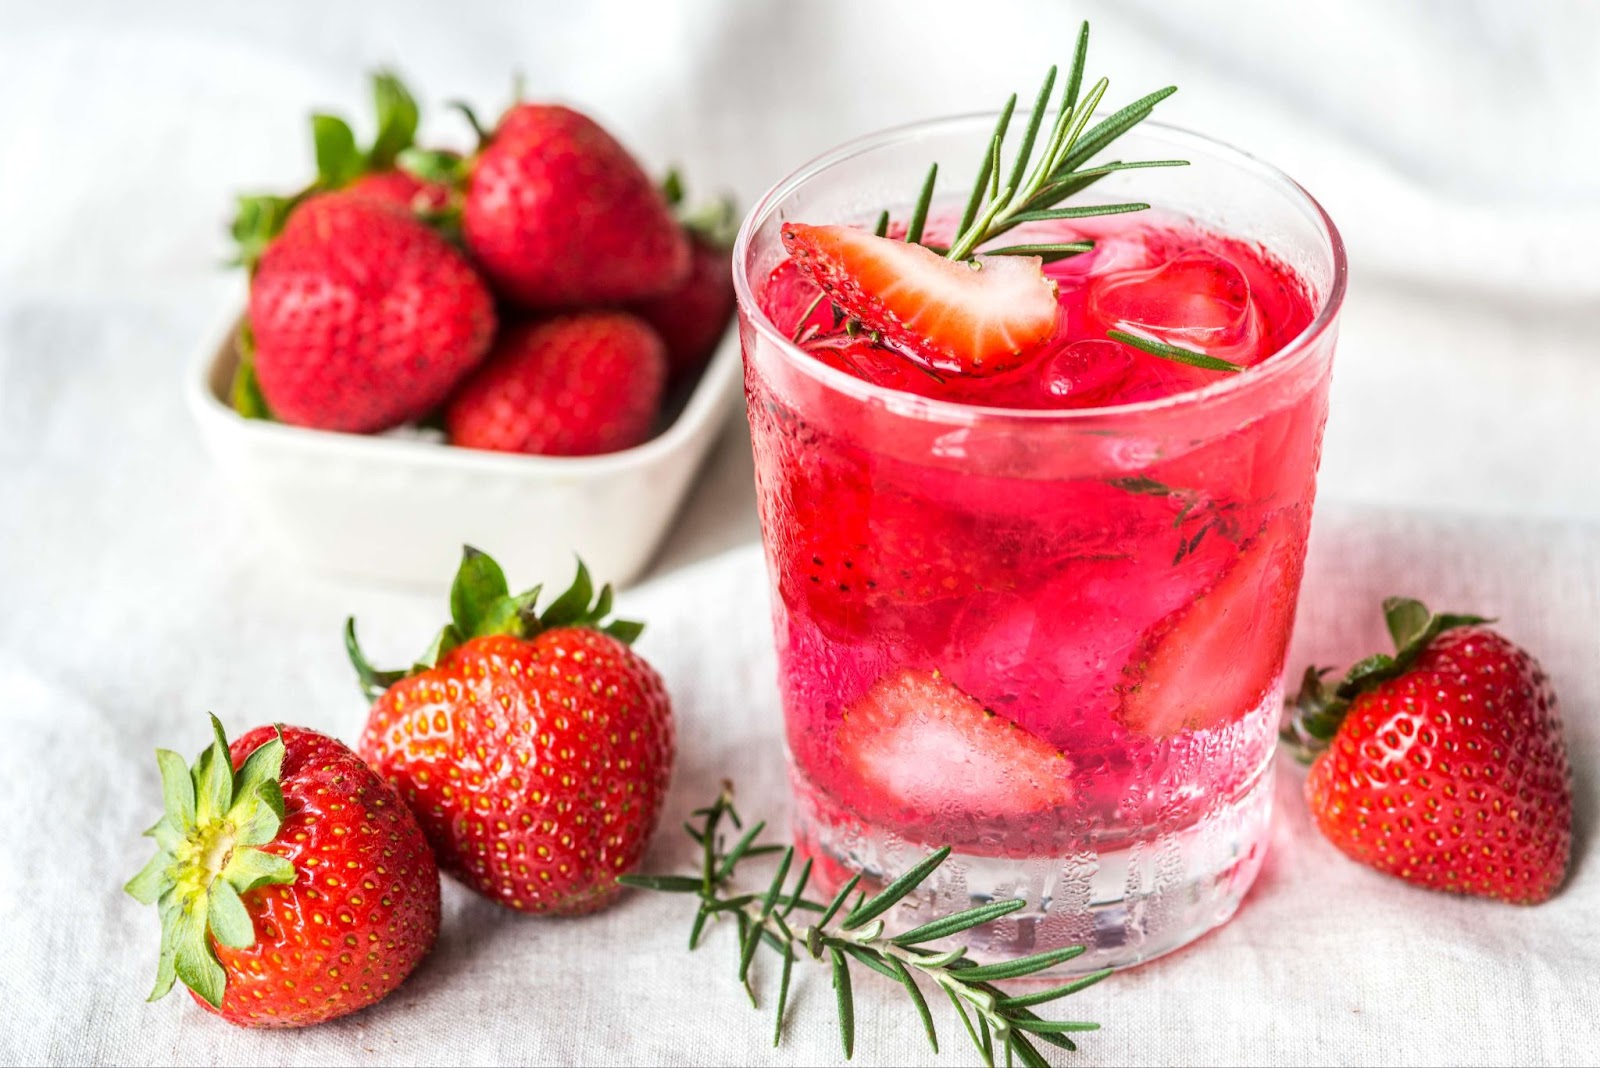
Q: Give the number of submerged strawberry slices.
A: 3